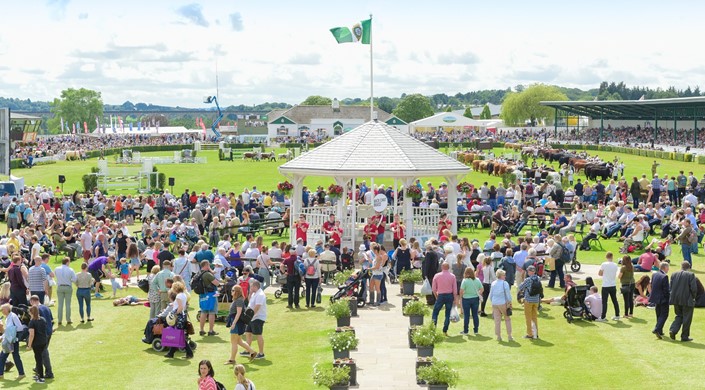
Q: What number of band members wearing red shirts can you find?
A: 7